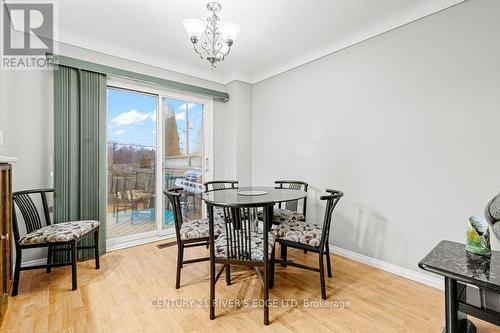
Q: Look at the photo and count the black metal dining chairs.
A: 6